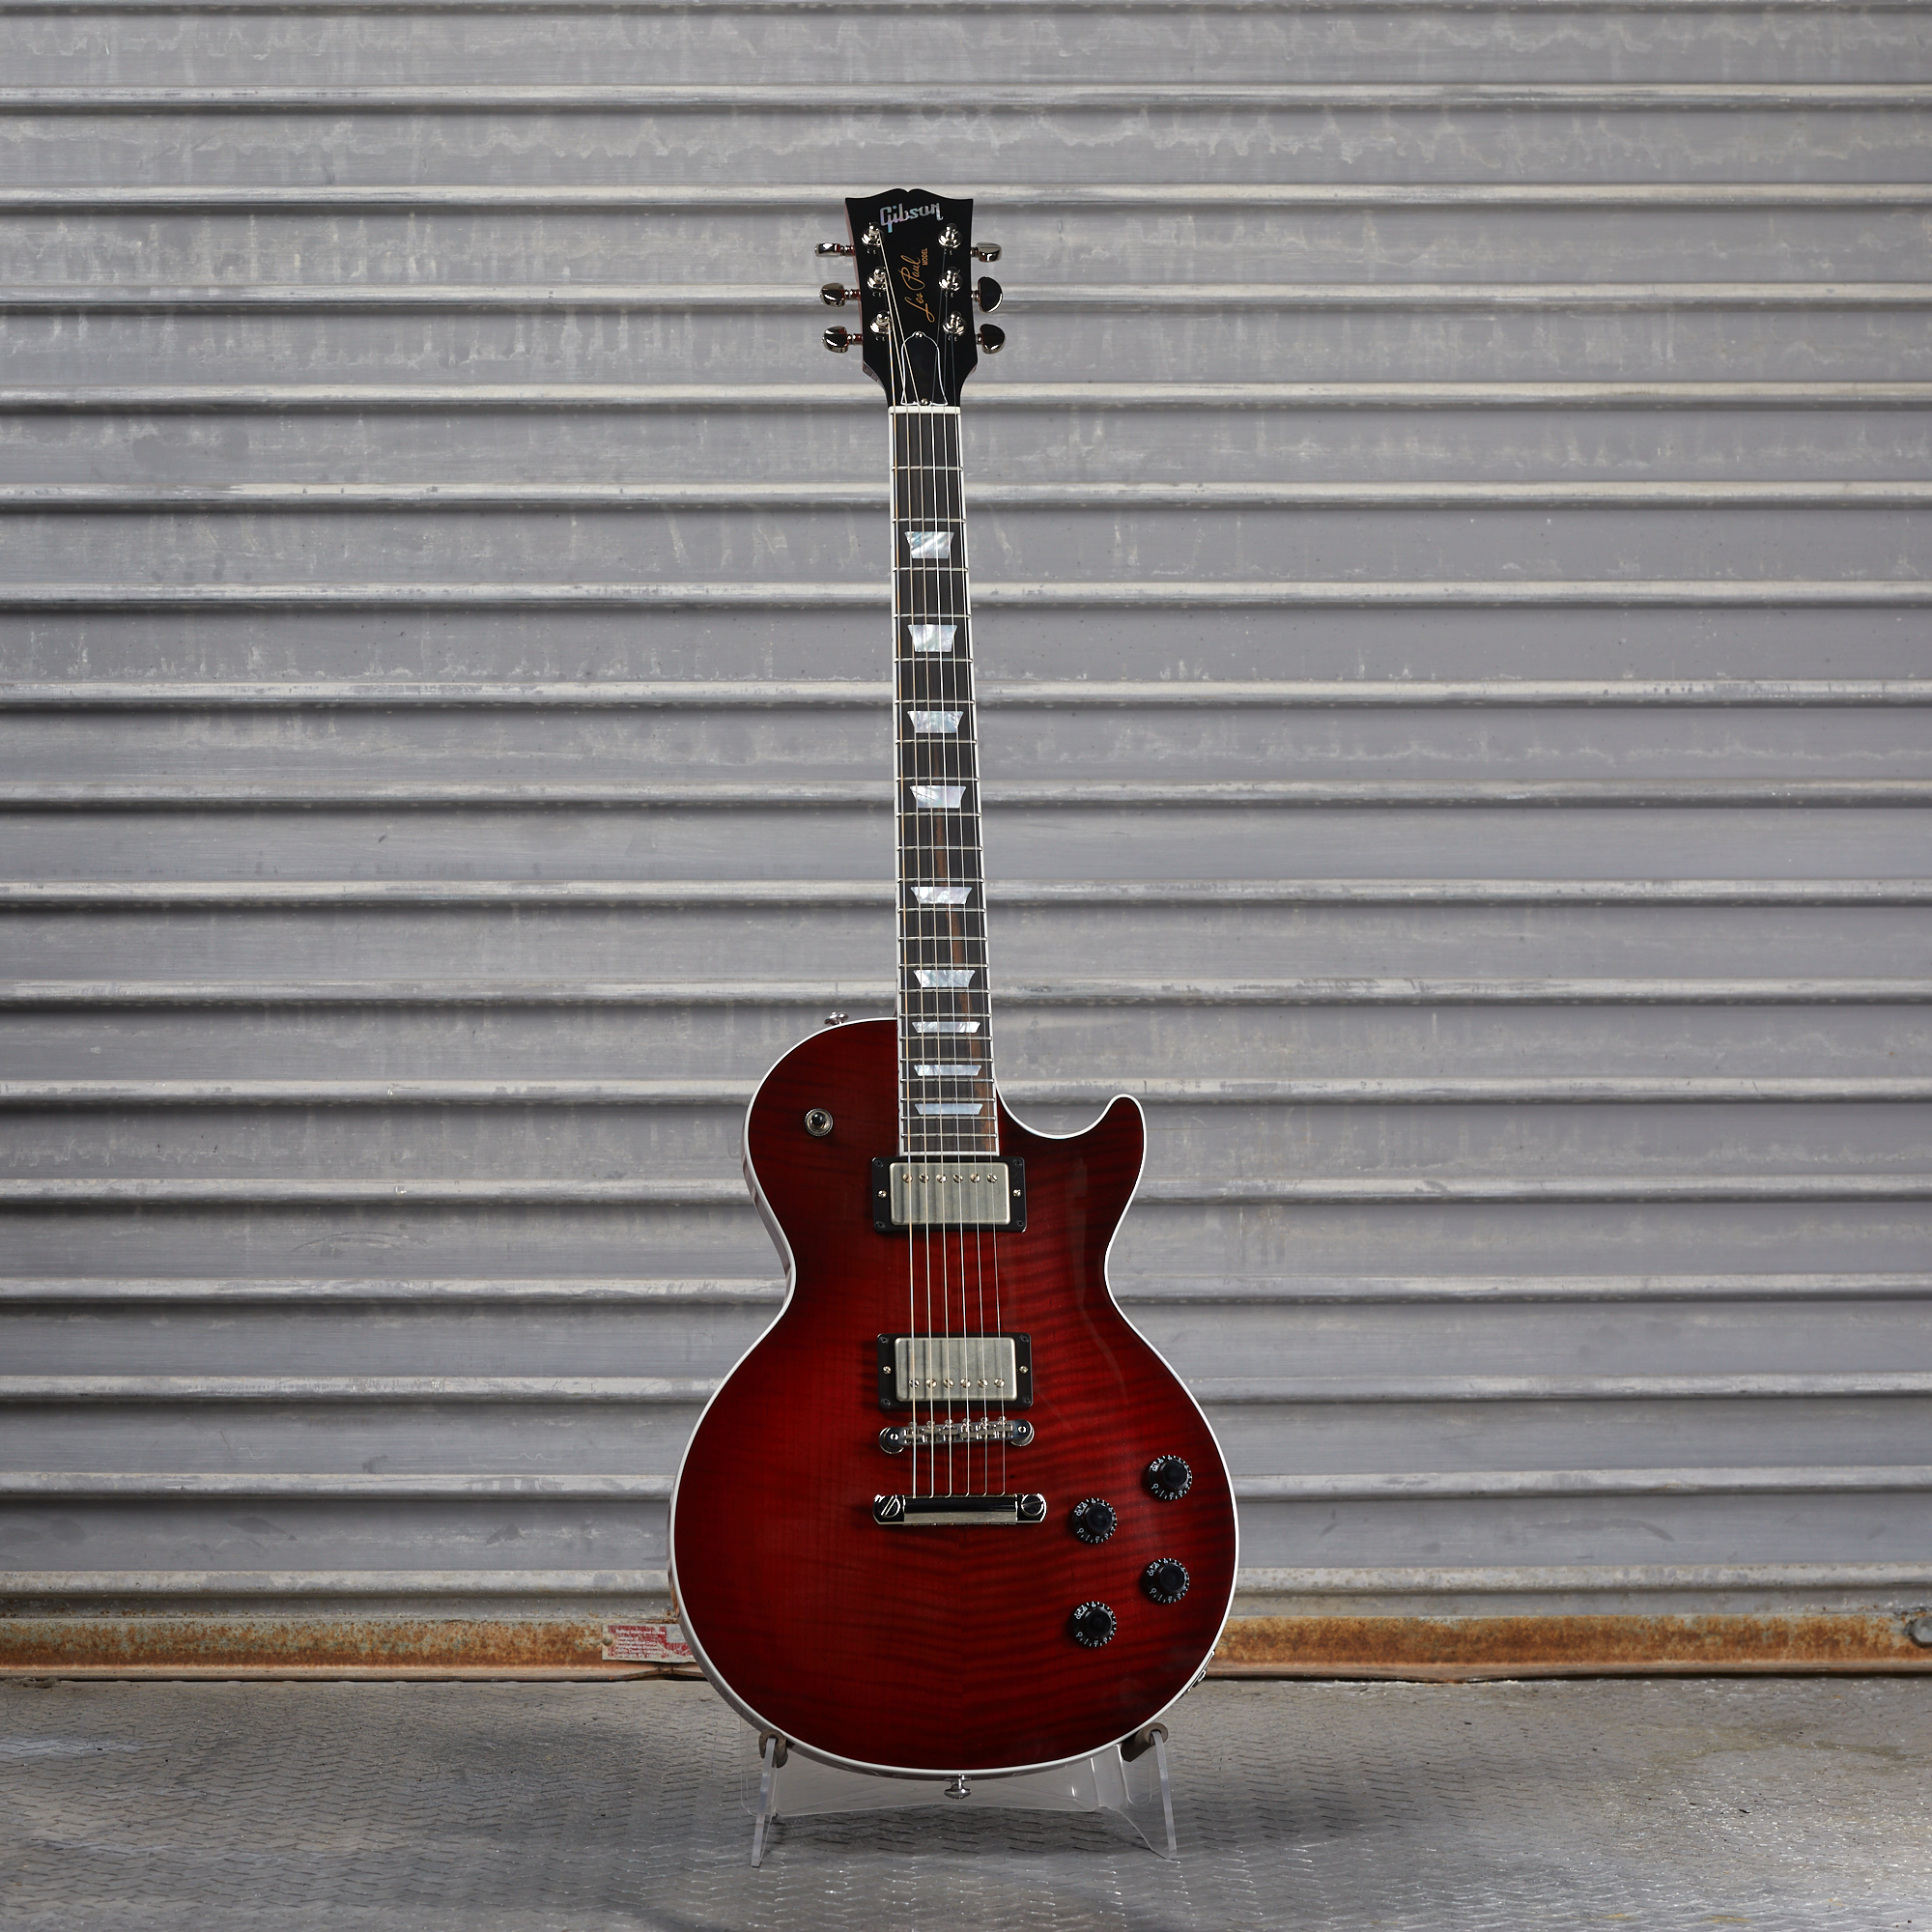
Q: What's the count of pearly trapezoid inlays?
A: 9